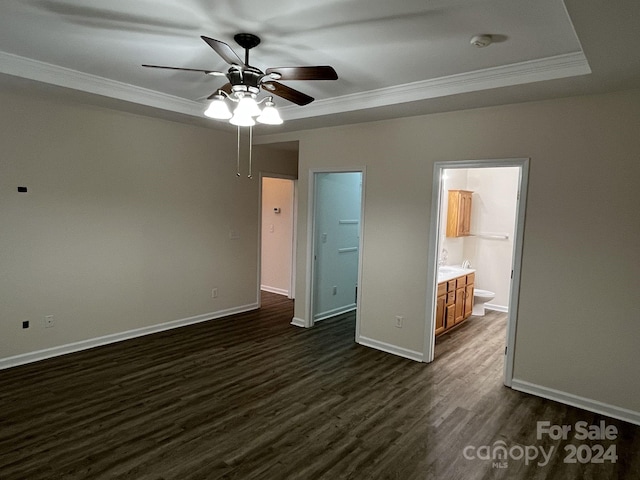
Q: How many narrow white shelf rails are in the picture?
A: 2